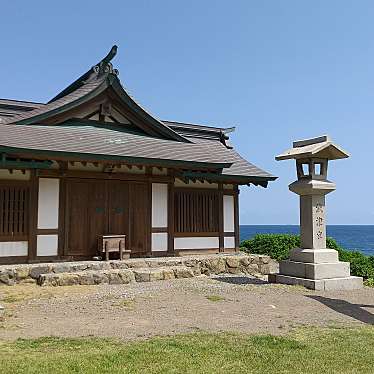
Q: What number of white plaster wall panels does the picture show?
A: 8